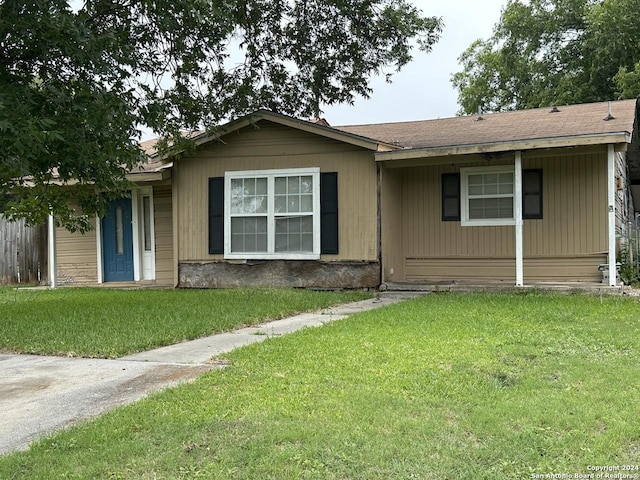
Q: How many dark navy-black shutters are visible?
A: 4